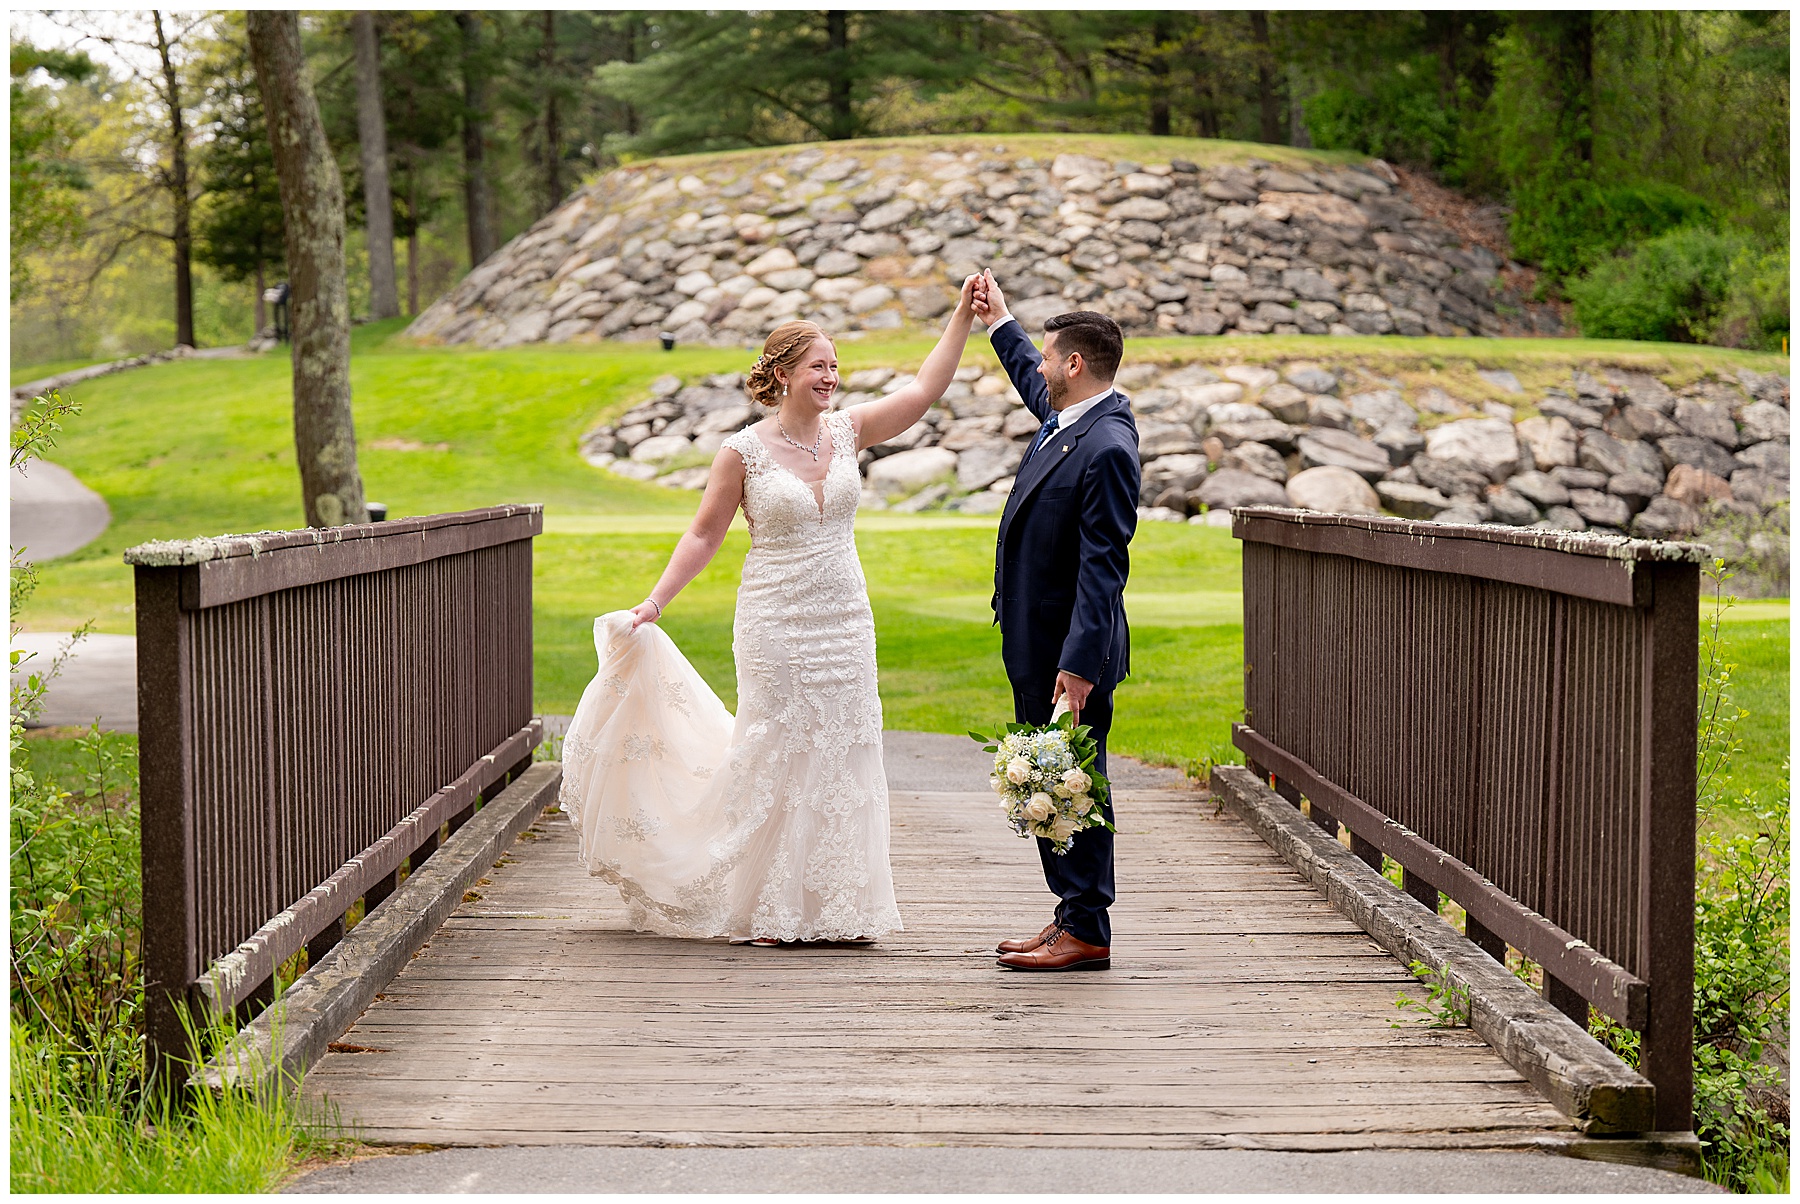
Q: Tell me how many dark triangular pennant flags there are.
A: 0